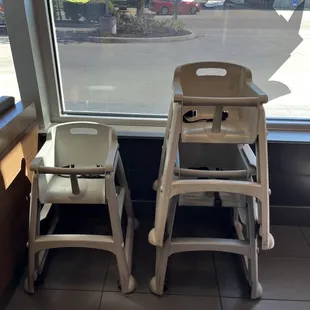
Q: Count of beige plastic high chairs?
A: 3